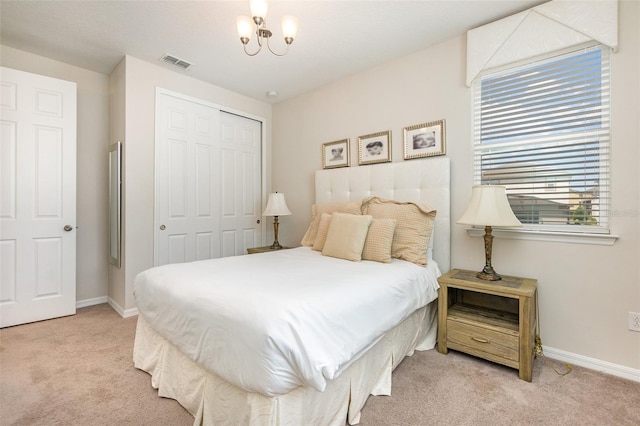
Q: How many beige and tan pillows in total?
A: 5